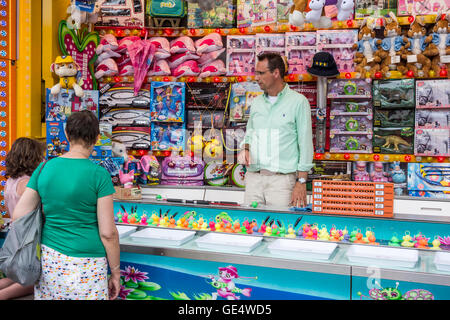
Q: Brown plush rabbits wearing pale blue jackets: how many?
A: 4